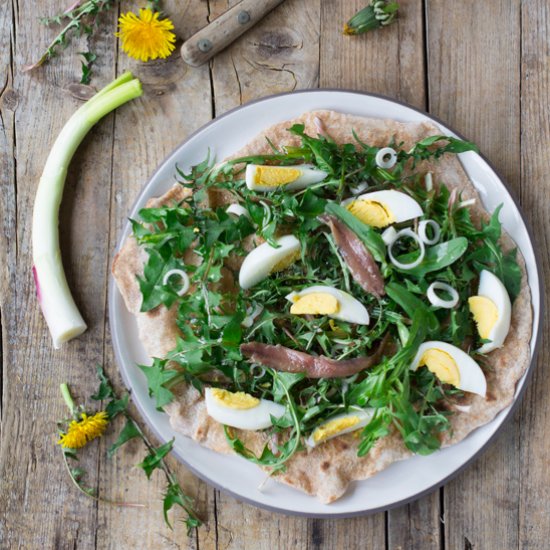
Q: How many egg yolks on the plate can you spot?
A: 8